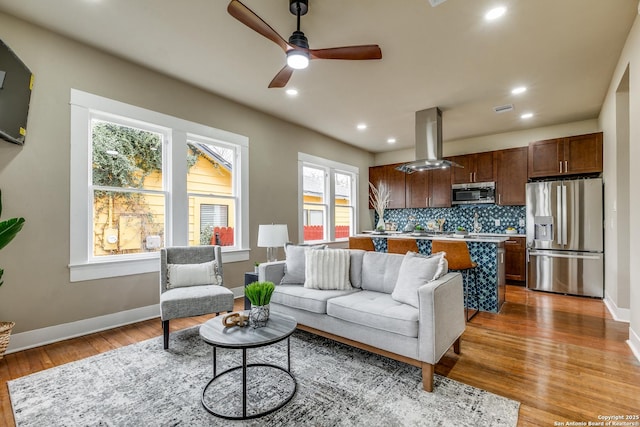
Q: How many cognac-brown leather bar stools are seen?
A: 3